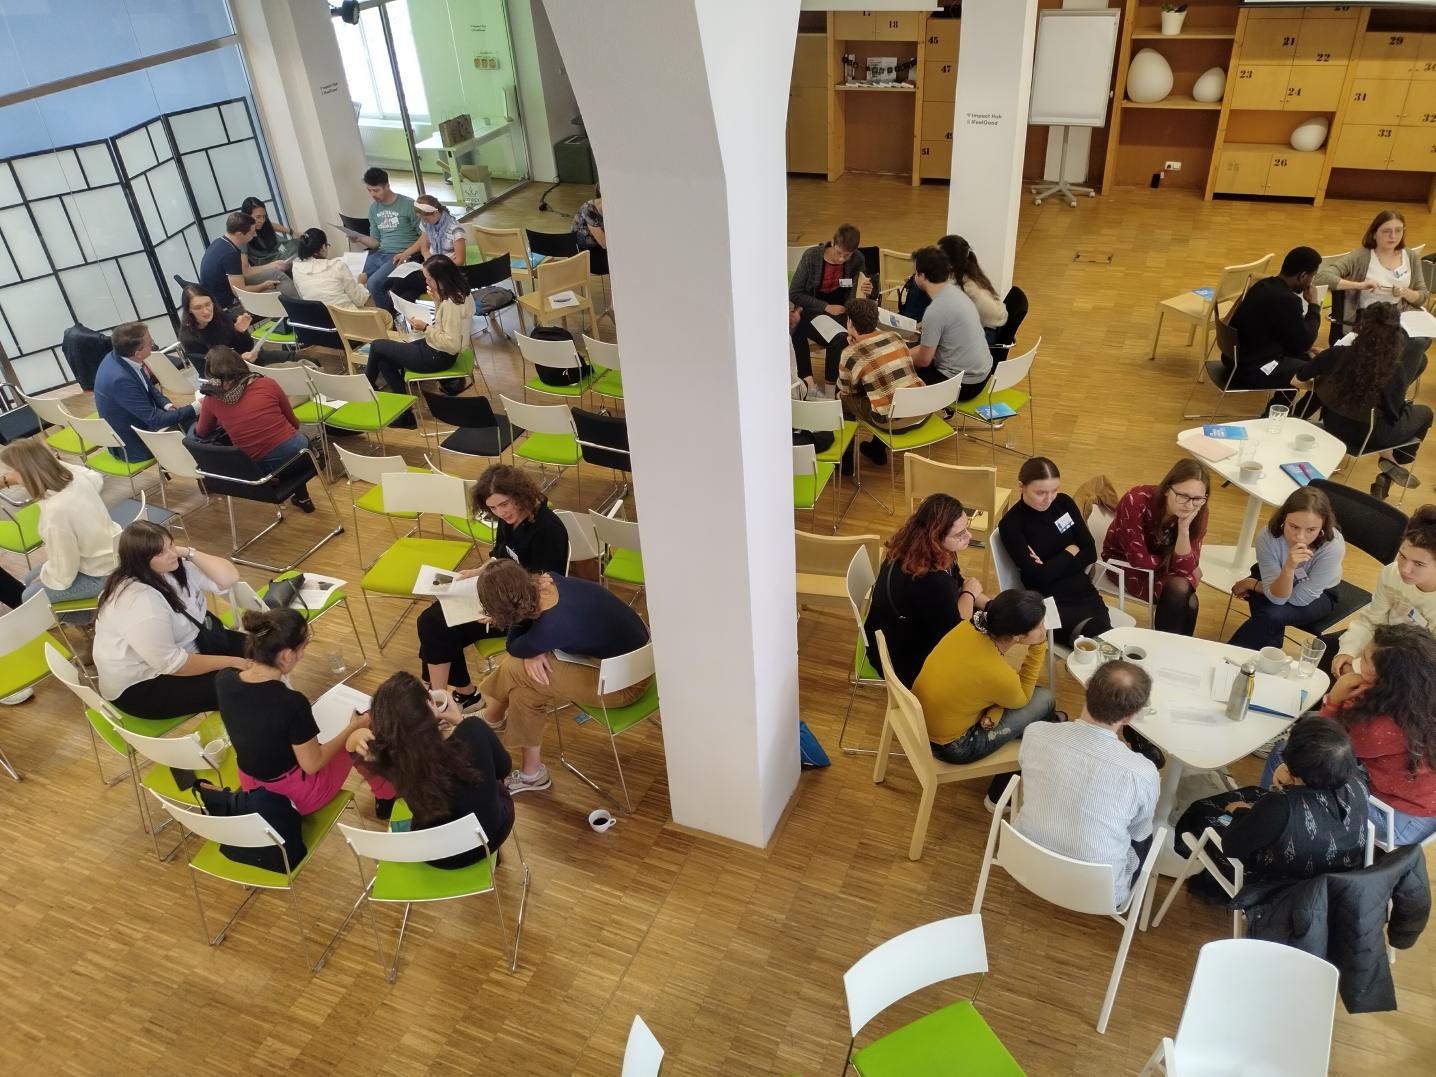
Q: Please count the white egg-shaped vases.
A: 3